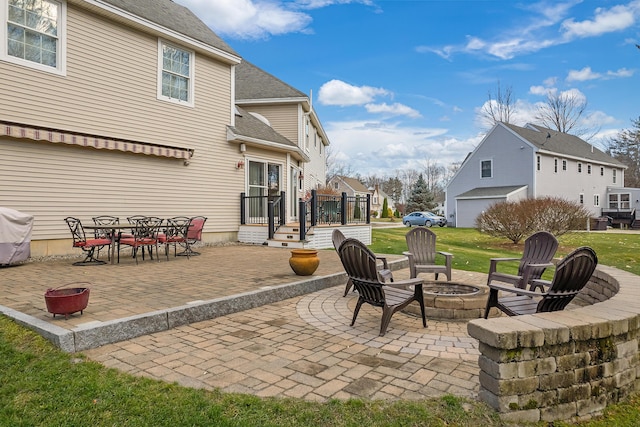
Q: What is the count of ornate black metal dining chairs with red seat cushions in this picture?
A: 6